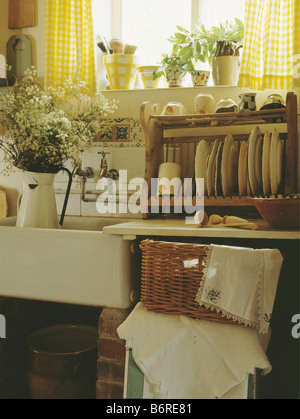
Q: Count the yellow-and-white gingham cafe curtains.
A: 2